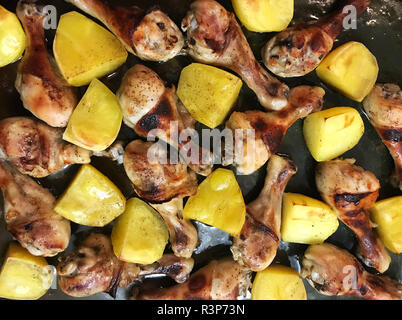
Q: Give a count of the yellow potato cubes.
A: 14